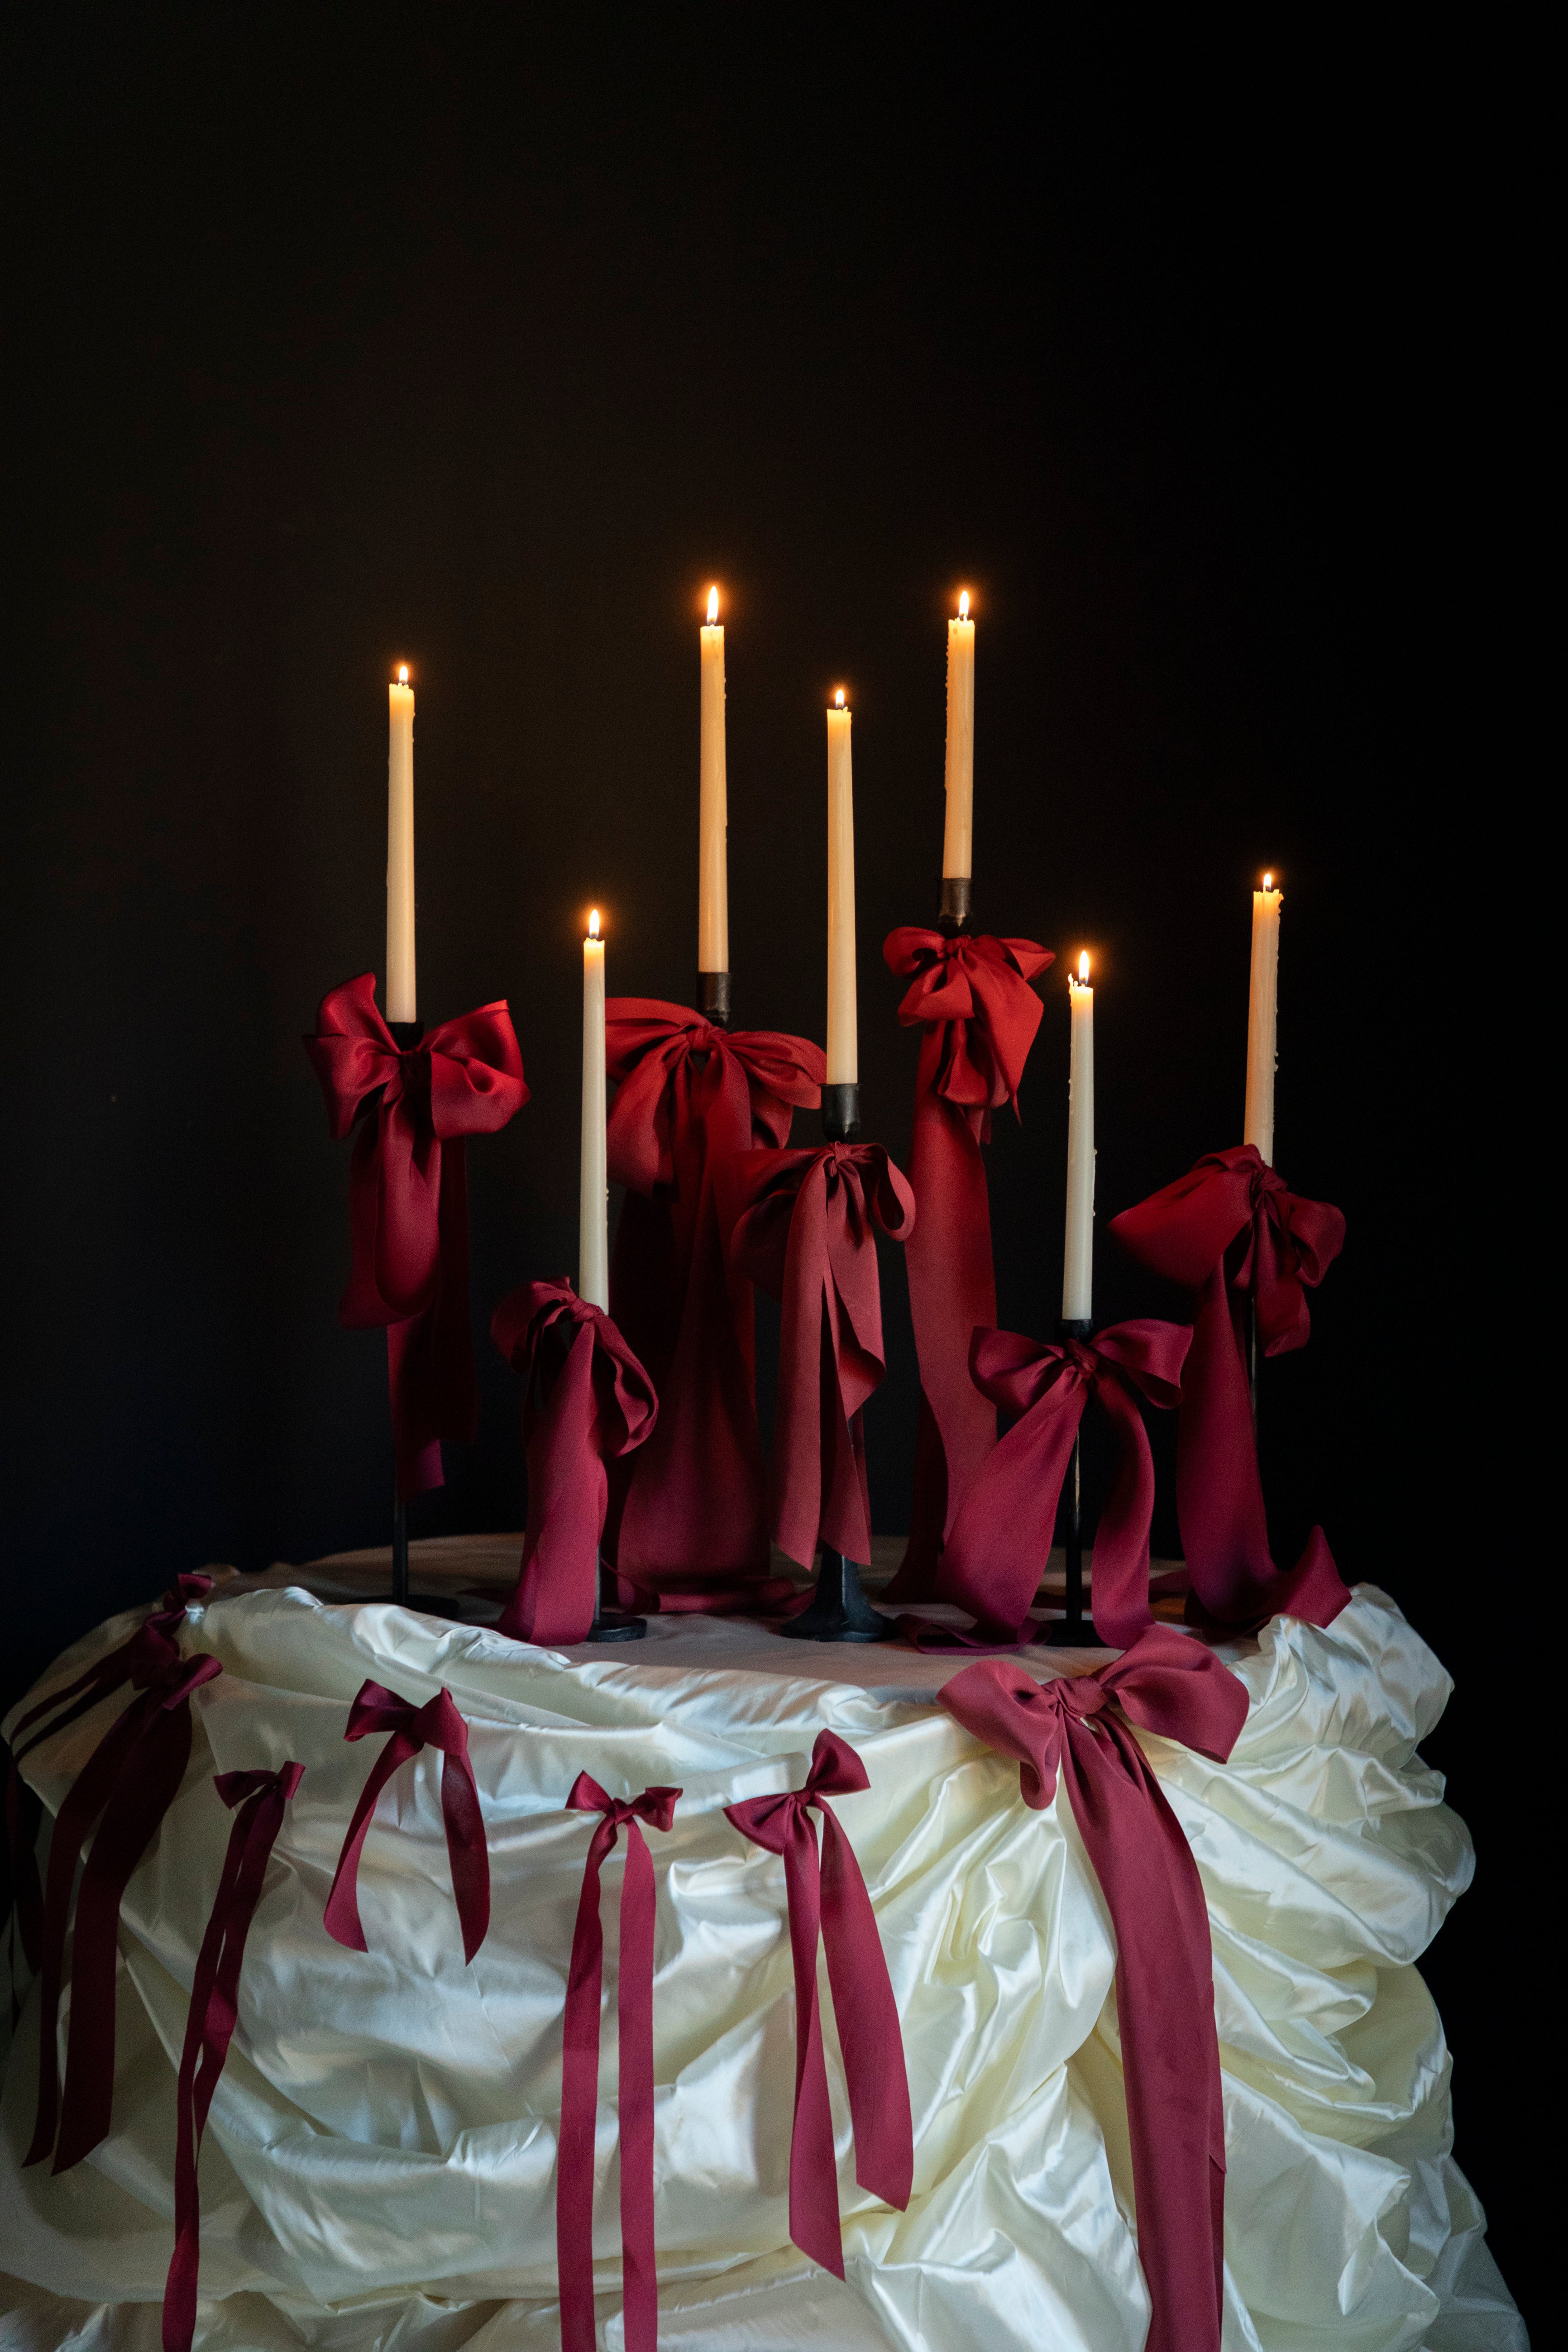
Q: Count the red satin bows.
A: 14